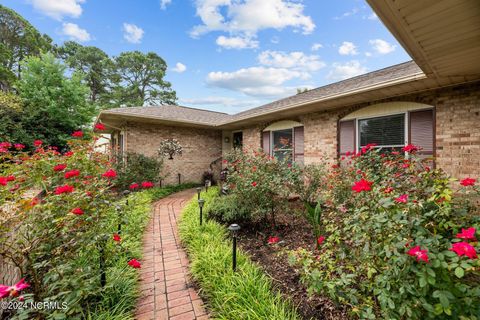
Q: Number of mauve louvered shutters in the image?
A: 4